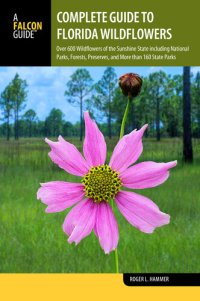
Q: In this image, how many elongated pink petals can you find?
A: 8